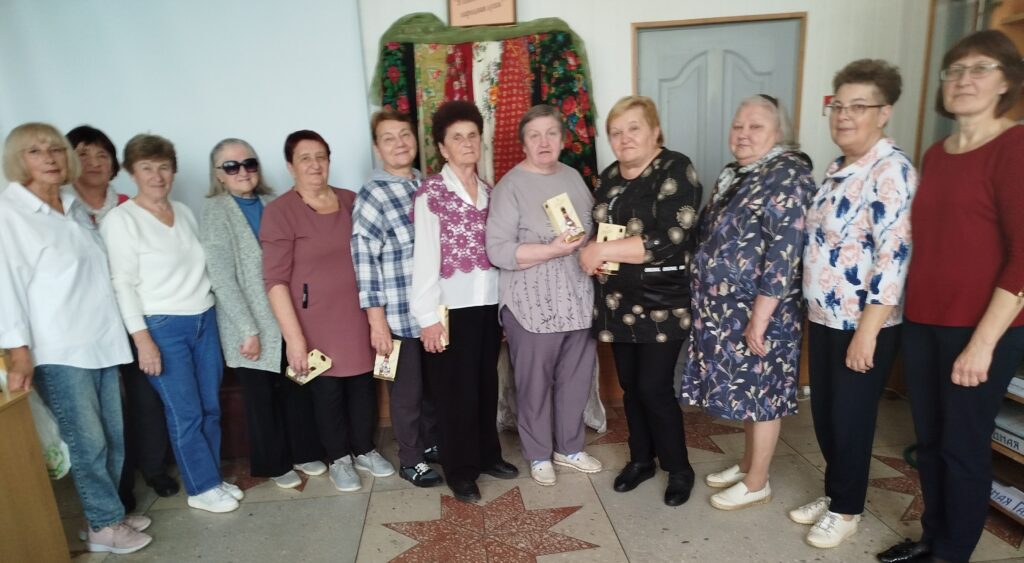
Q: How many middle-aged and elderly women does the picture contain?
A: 12